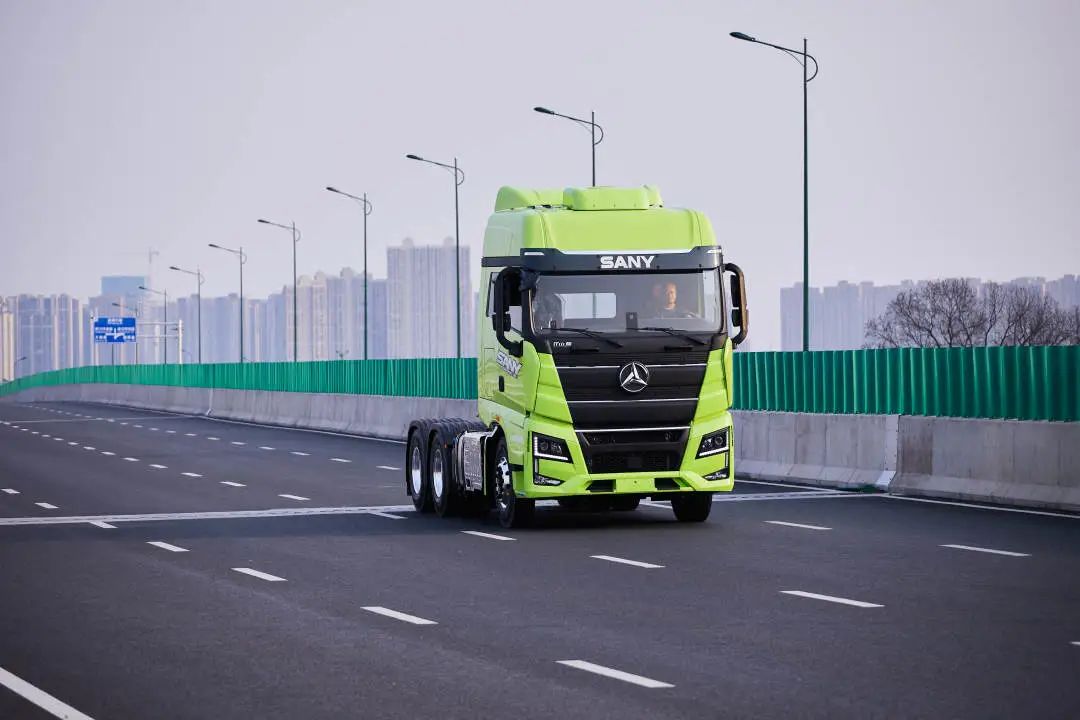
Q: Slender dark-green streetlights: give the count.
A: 9